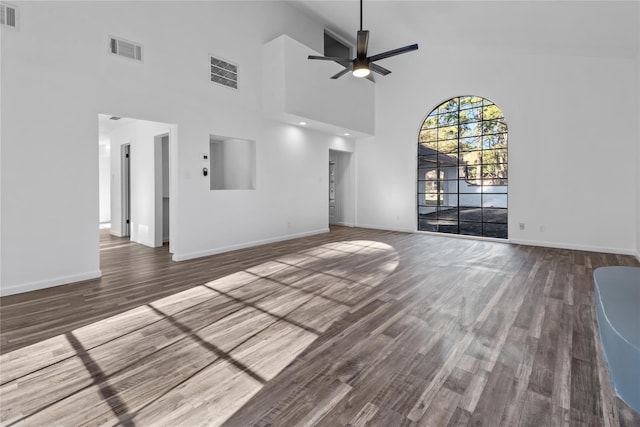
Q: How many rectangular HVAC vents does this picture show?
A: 3